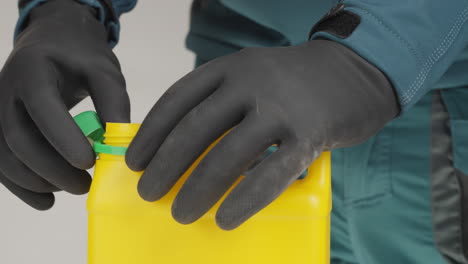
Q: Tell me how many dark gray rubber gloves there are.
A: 2